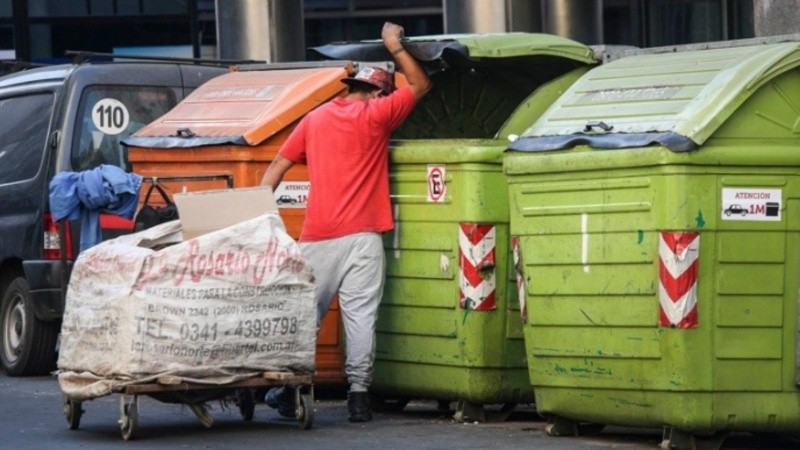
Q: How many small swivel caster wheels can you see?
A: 4